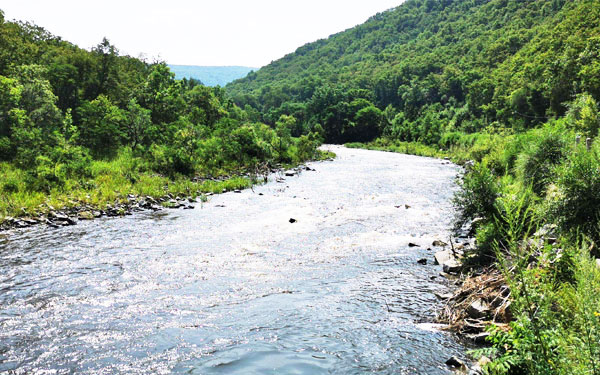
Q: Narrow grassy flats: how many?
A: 2